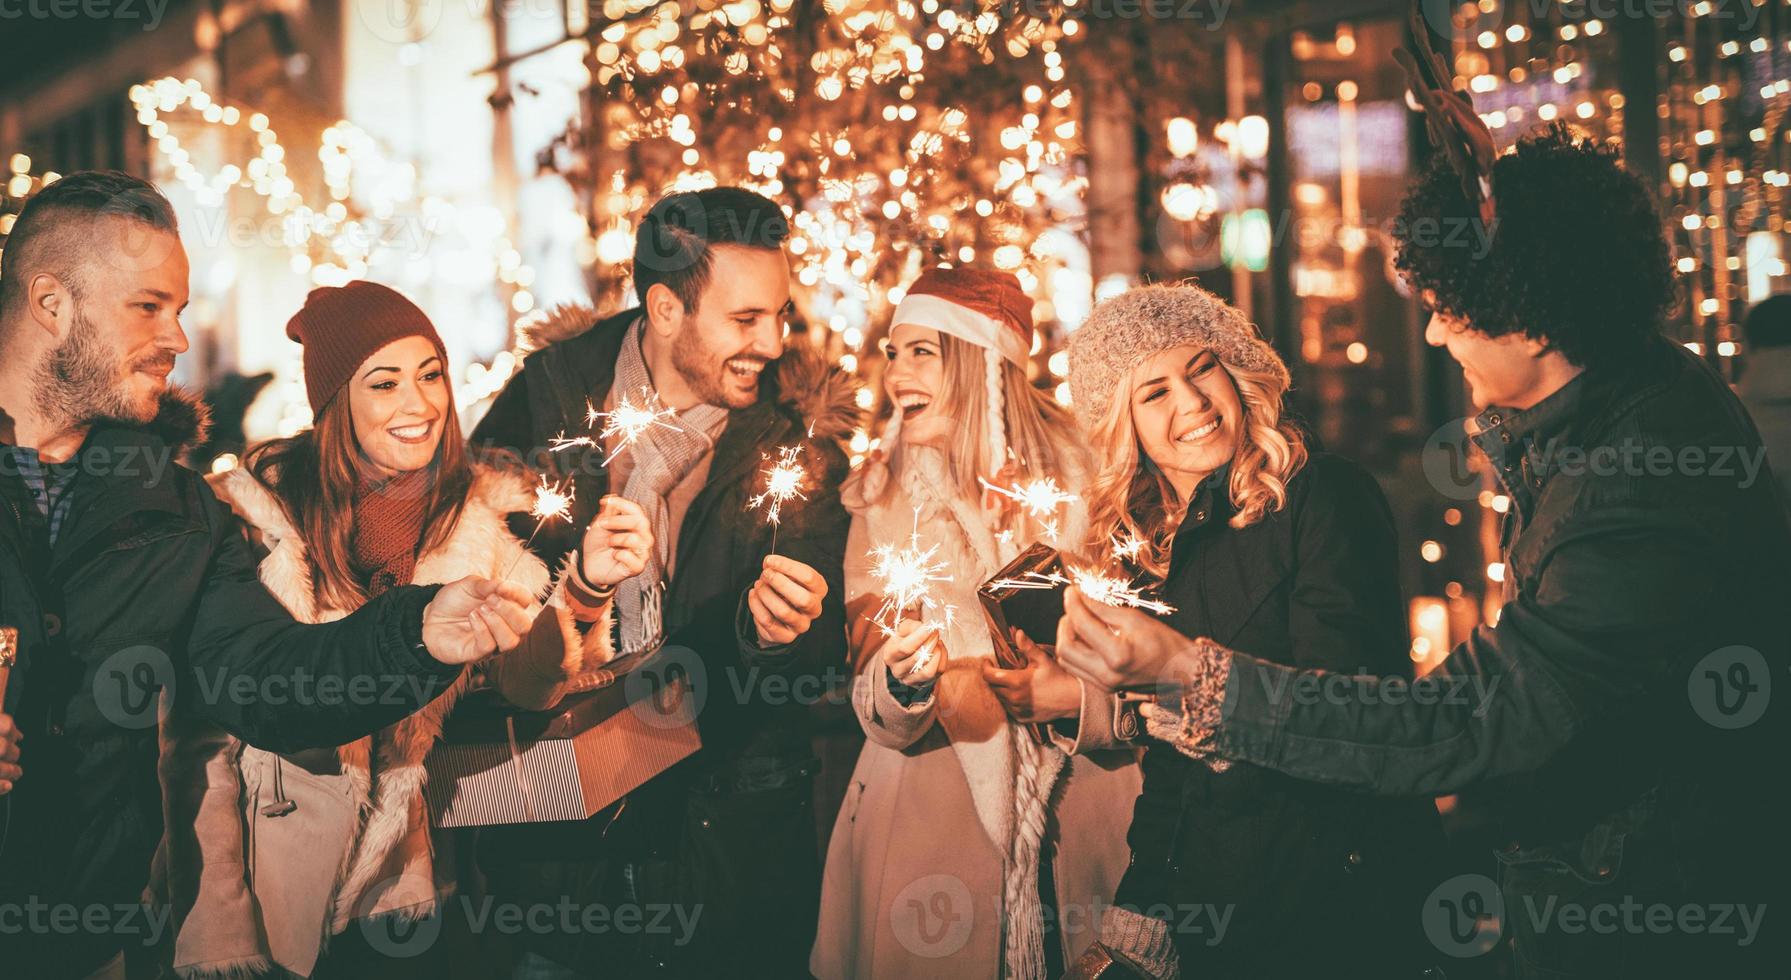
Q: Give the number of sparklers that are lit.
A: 6